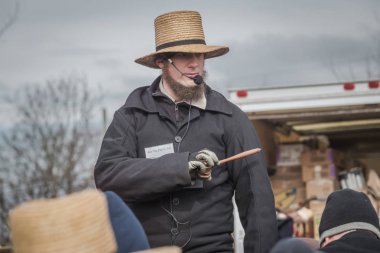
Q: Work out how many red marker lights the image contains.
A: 3